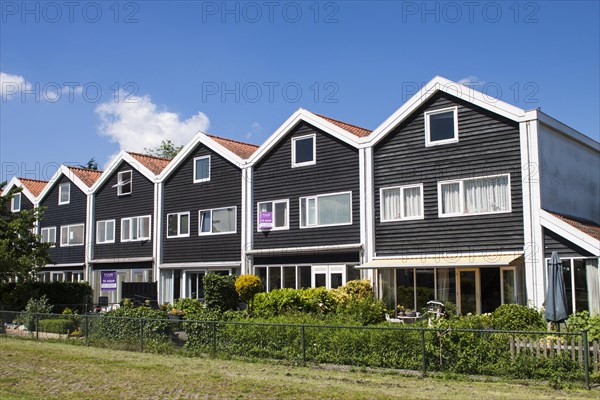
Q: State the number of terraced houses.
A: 6